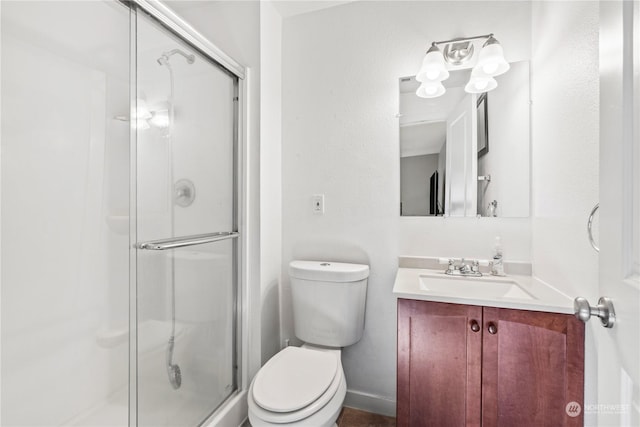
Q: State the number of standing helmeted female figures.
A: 0